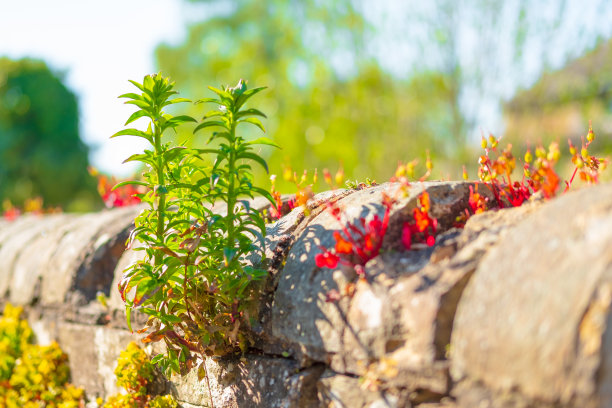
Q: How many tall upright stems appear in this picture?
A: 2